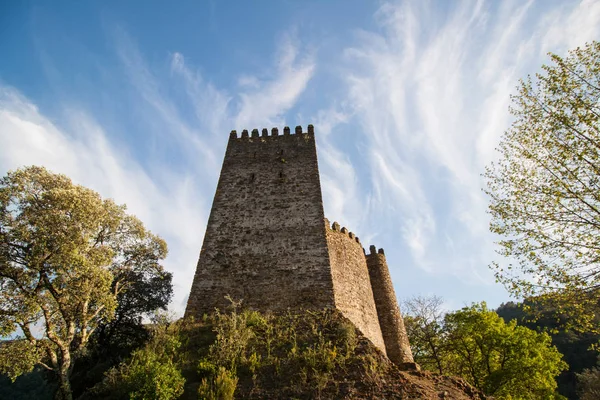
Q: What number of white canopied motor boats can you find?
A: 0